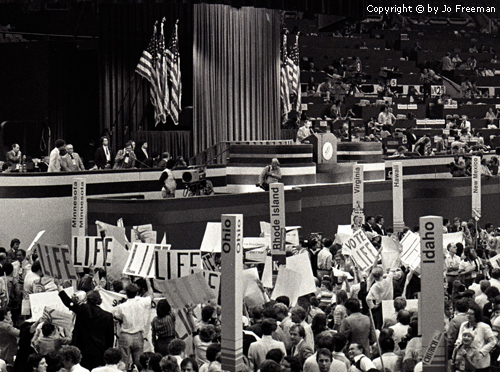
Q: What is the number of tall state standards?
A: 7